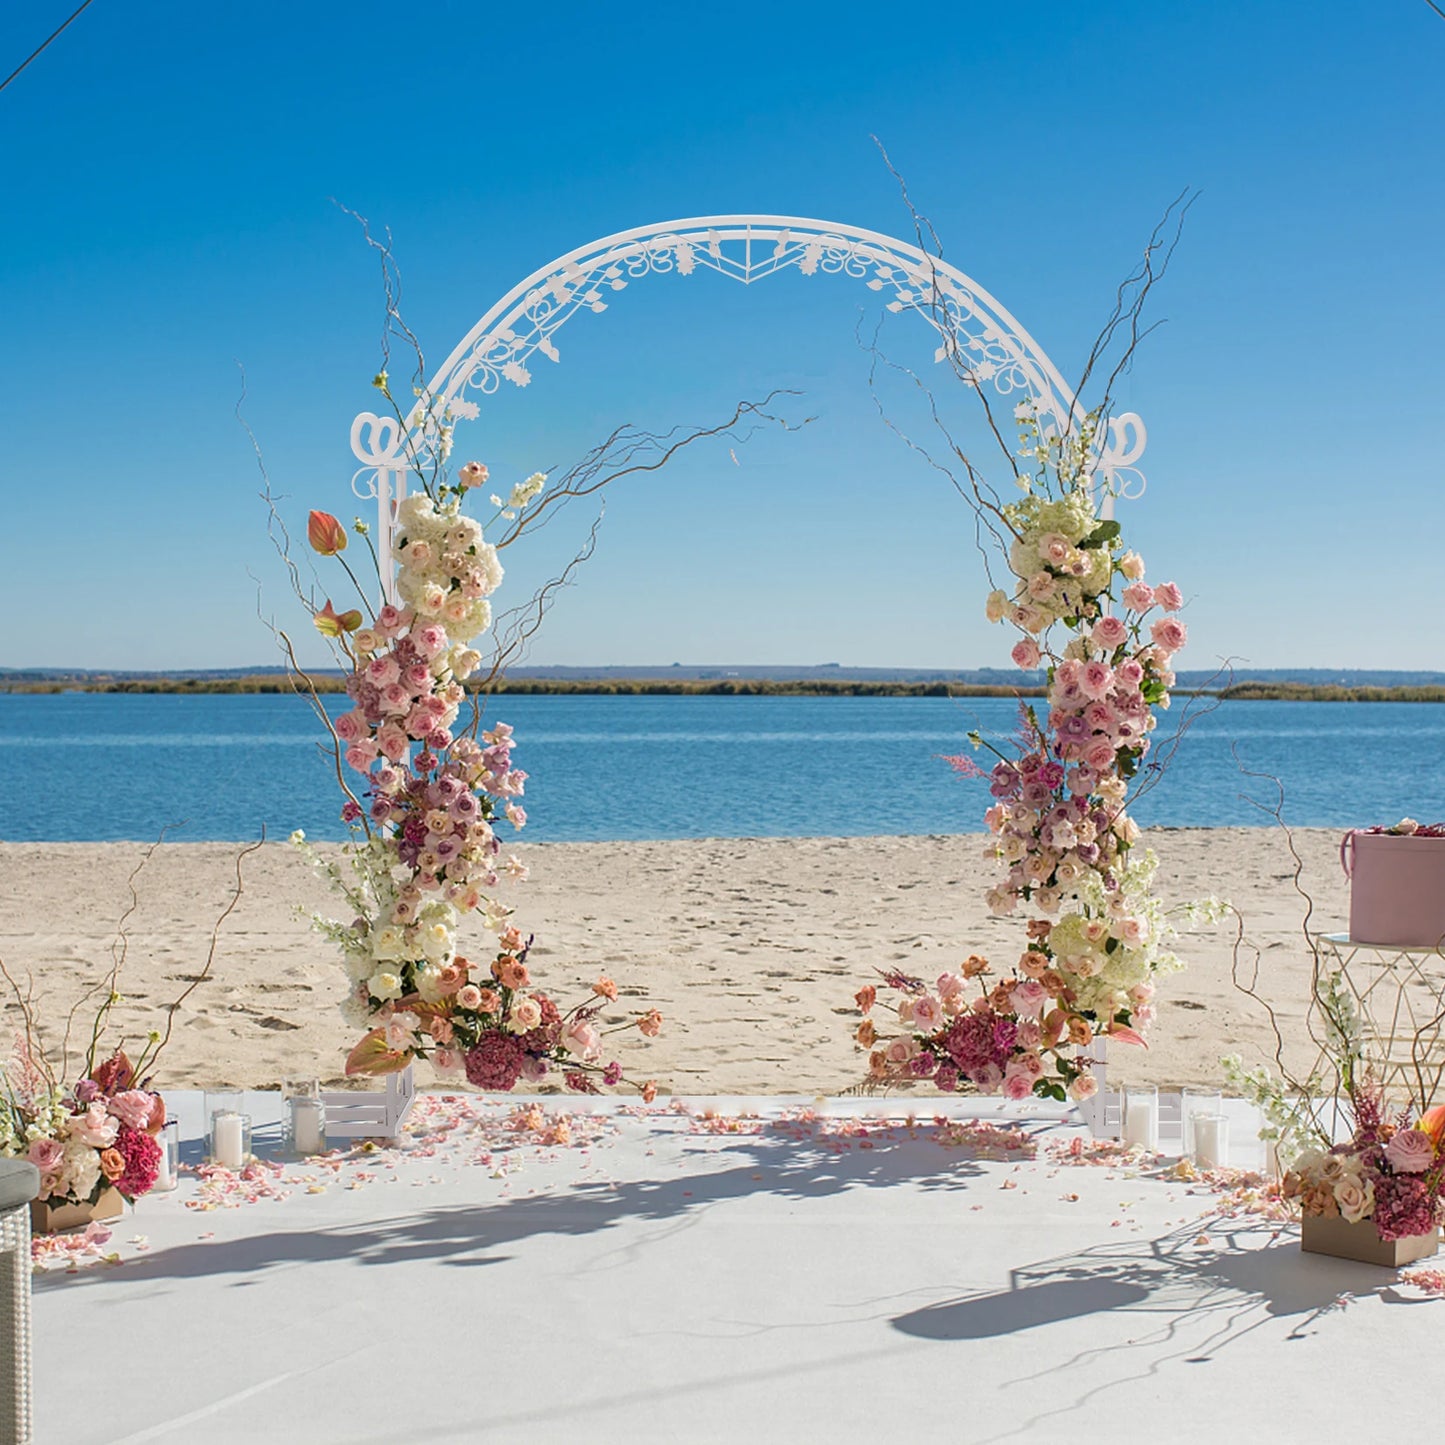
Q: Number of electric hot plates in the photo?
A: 0